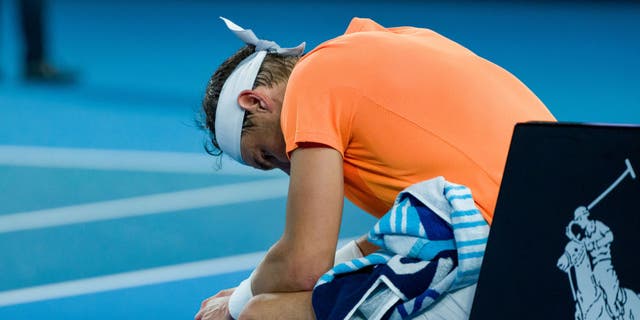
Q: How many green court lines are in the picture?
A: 0